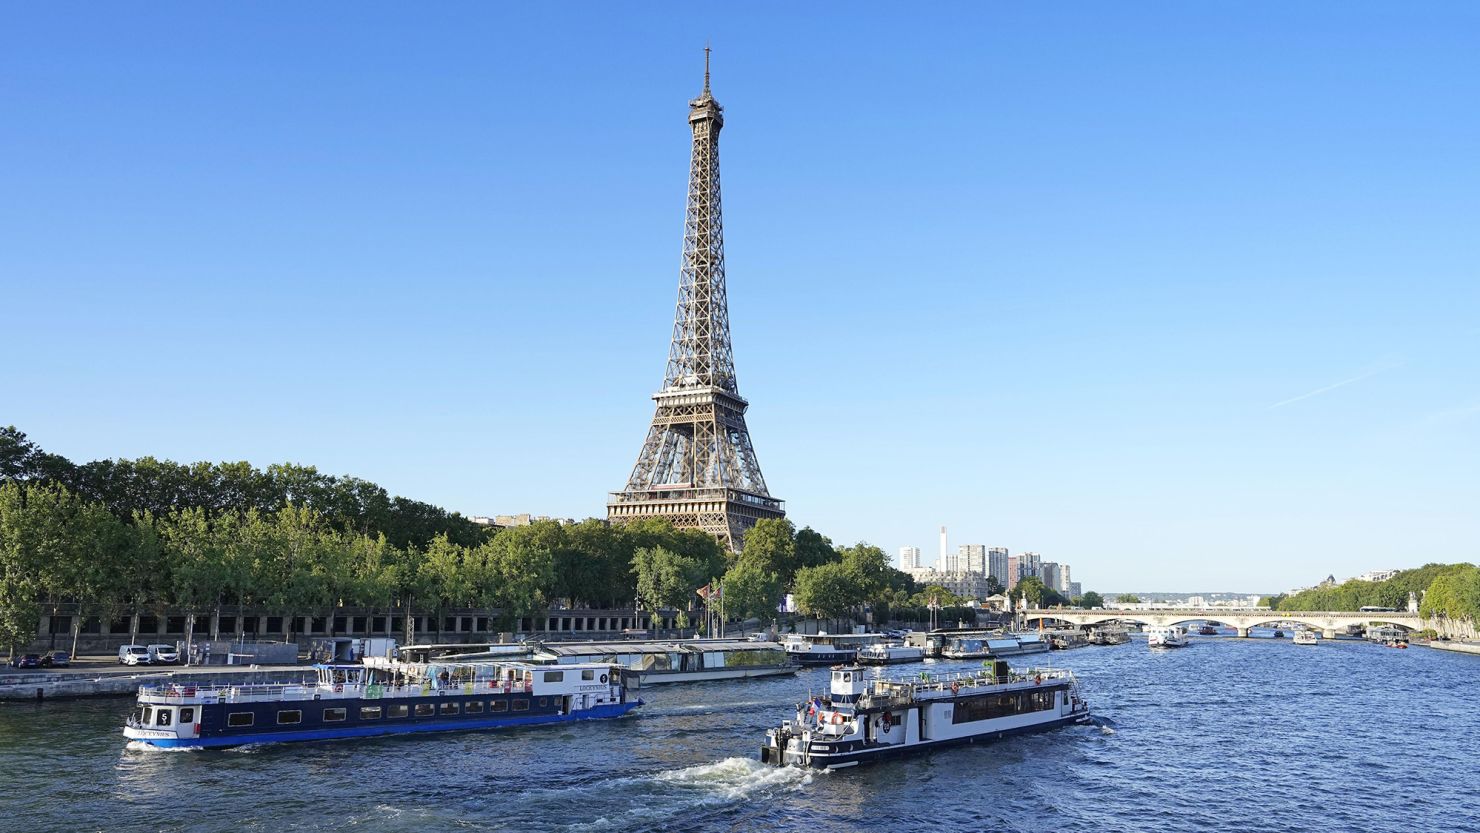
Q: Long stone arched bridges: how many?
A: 1